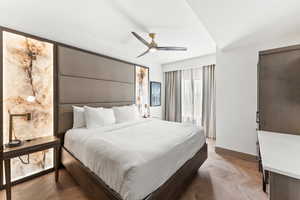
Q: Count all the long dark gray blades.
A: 3